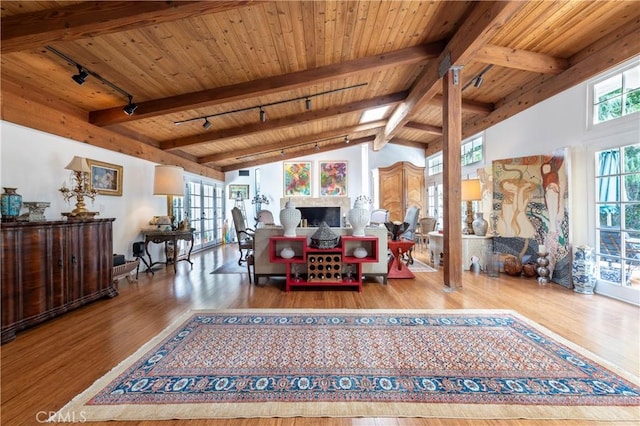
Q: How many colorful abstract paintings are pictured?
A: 2